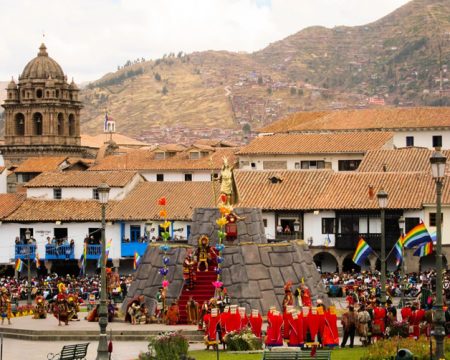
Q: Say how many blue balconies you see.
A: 4